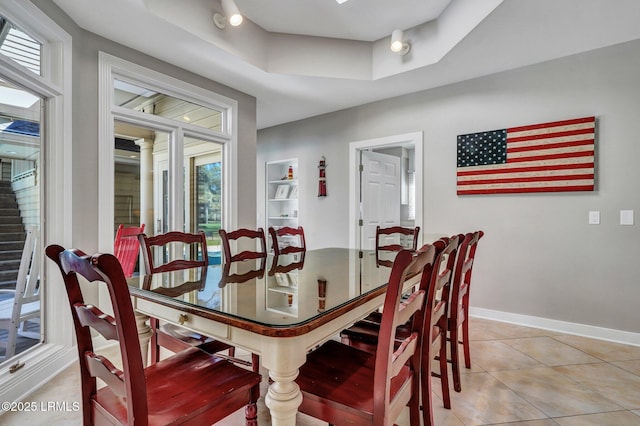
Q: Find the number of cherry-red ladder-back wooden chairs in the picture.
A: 8